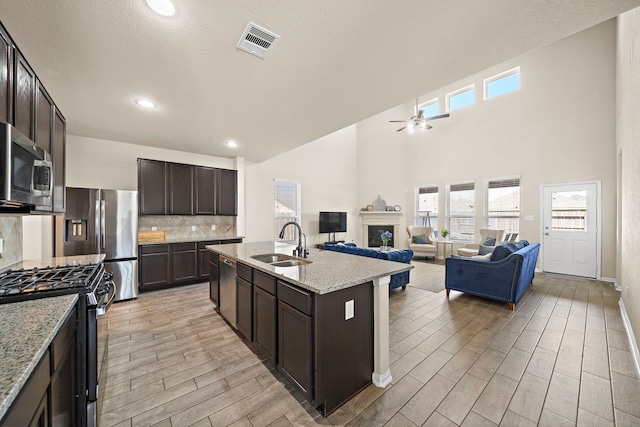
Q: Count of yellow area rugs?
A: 0